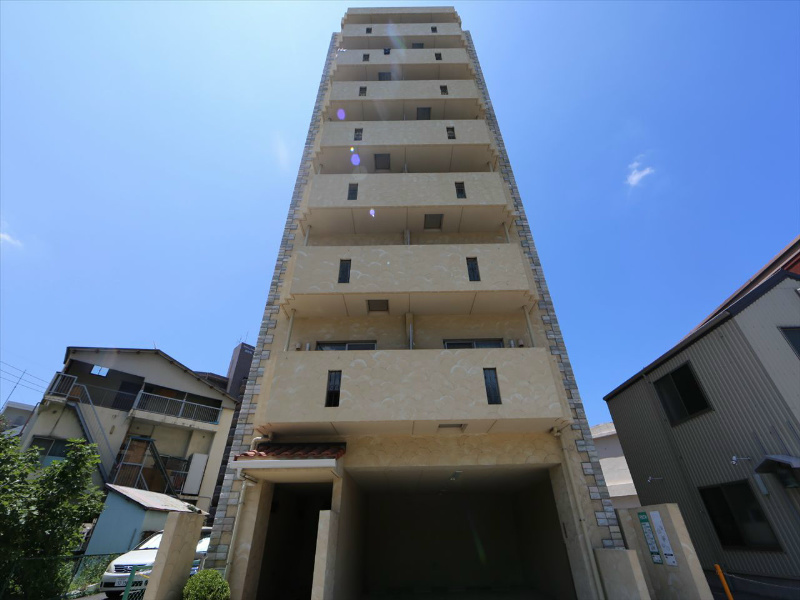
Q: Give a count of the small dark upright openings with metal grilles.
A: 14